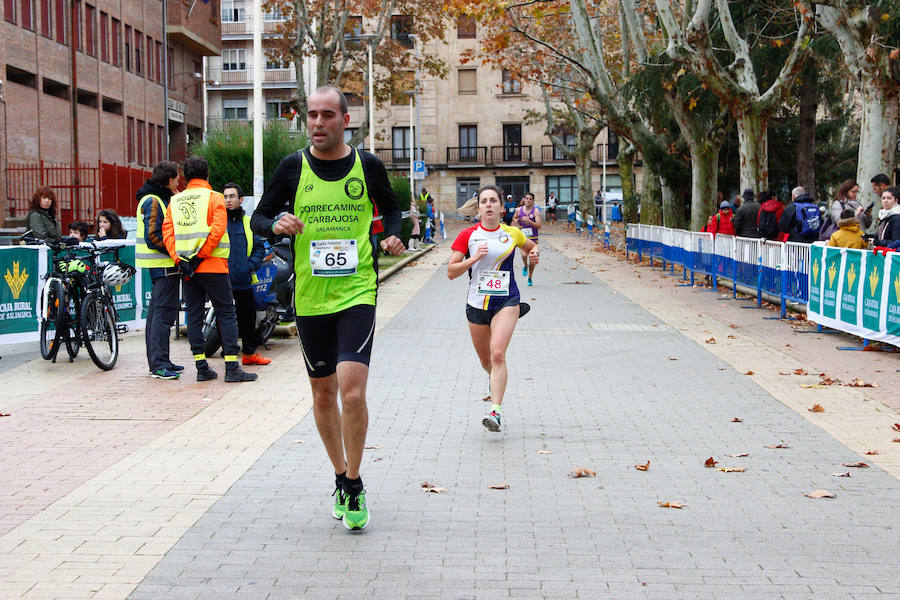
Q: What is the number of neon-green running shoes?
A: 2